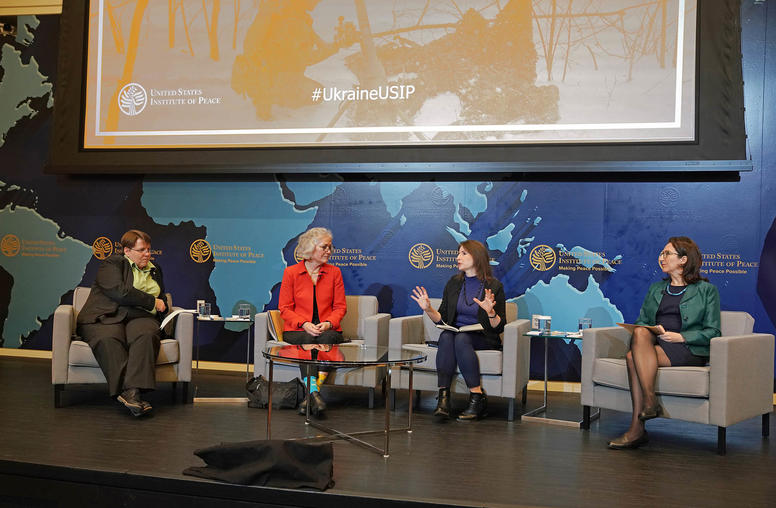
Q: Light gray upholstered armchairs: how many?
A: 4